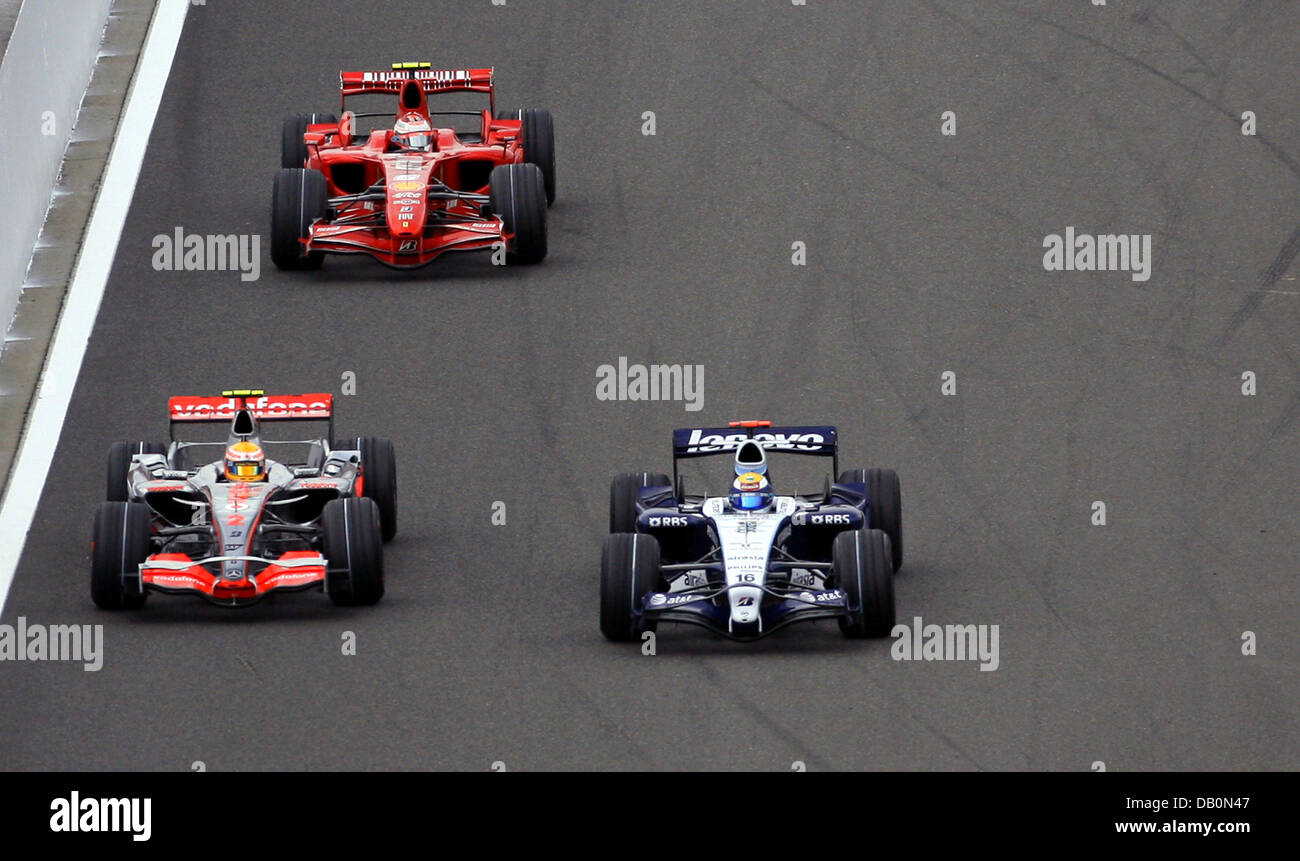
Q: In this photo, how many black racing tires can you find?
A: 12